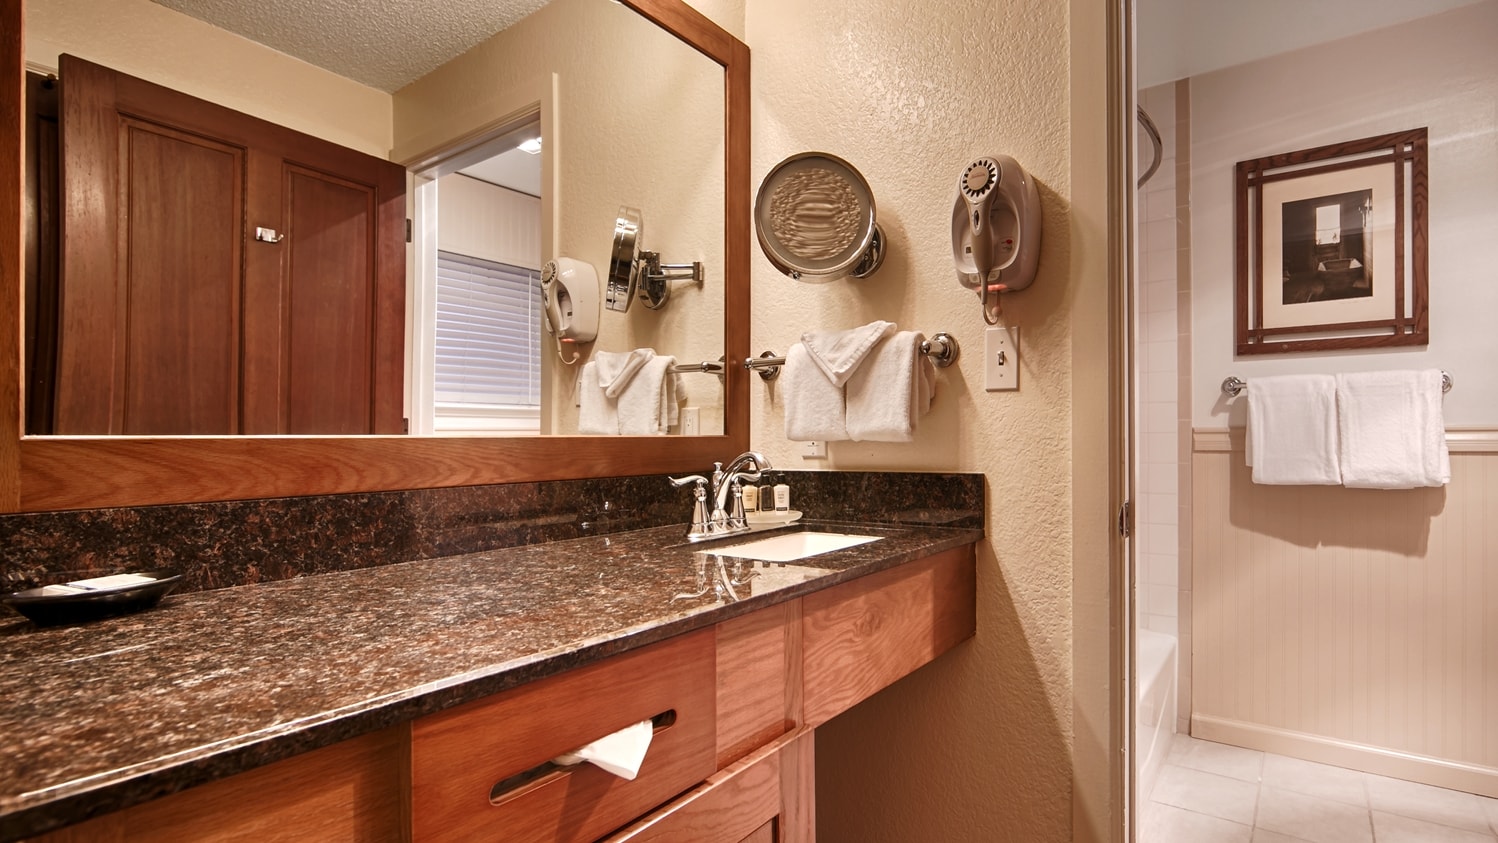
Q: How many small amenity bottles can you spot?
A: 3